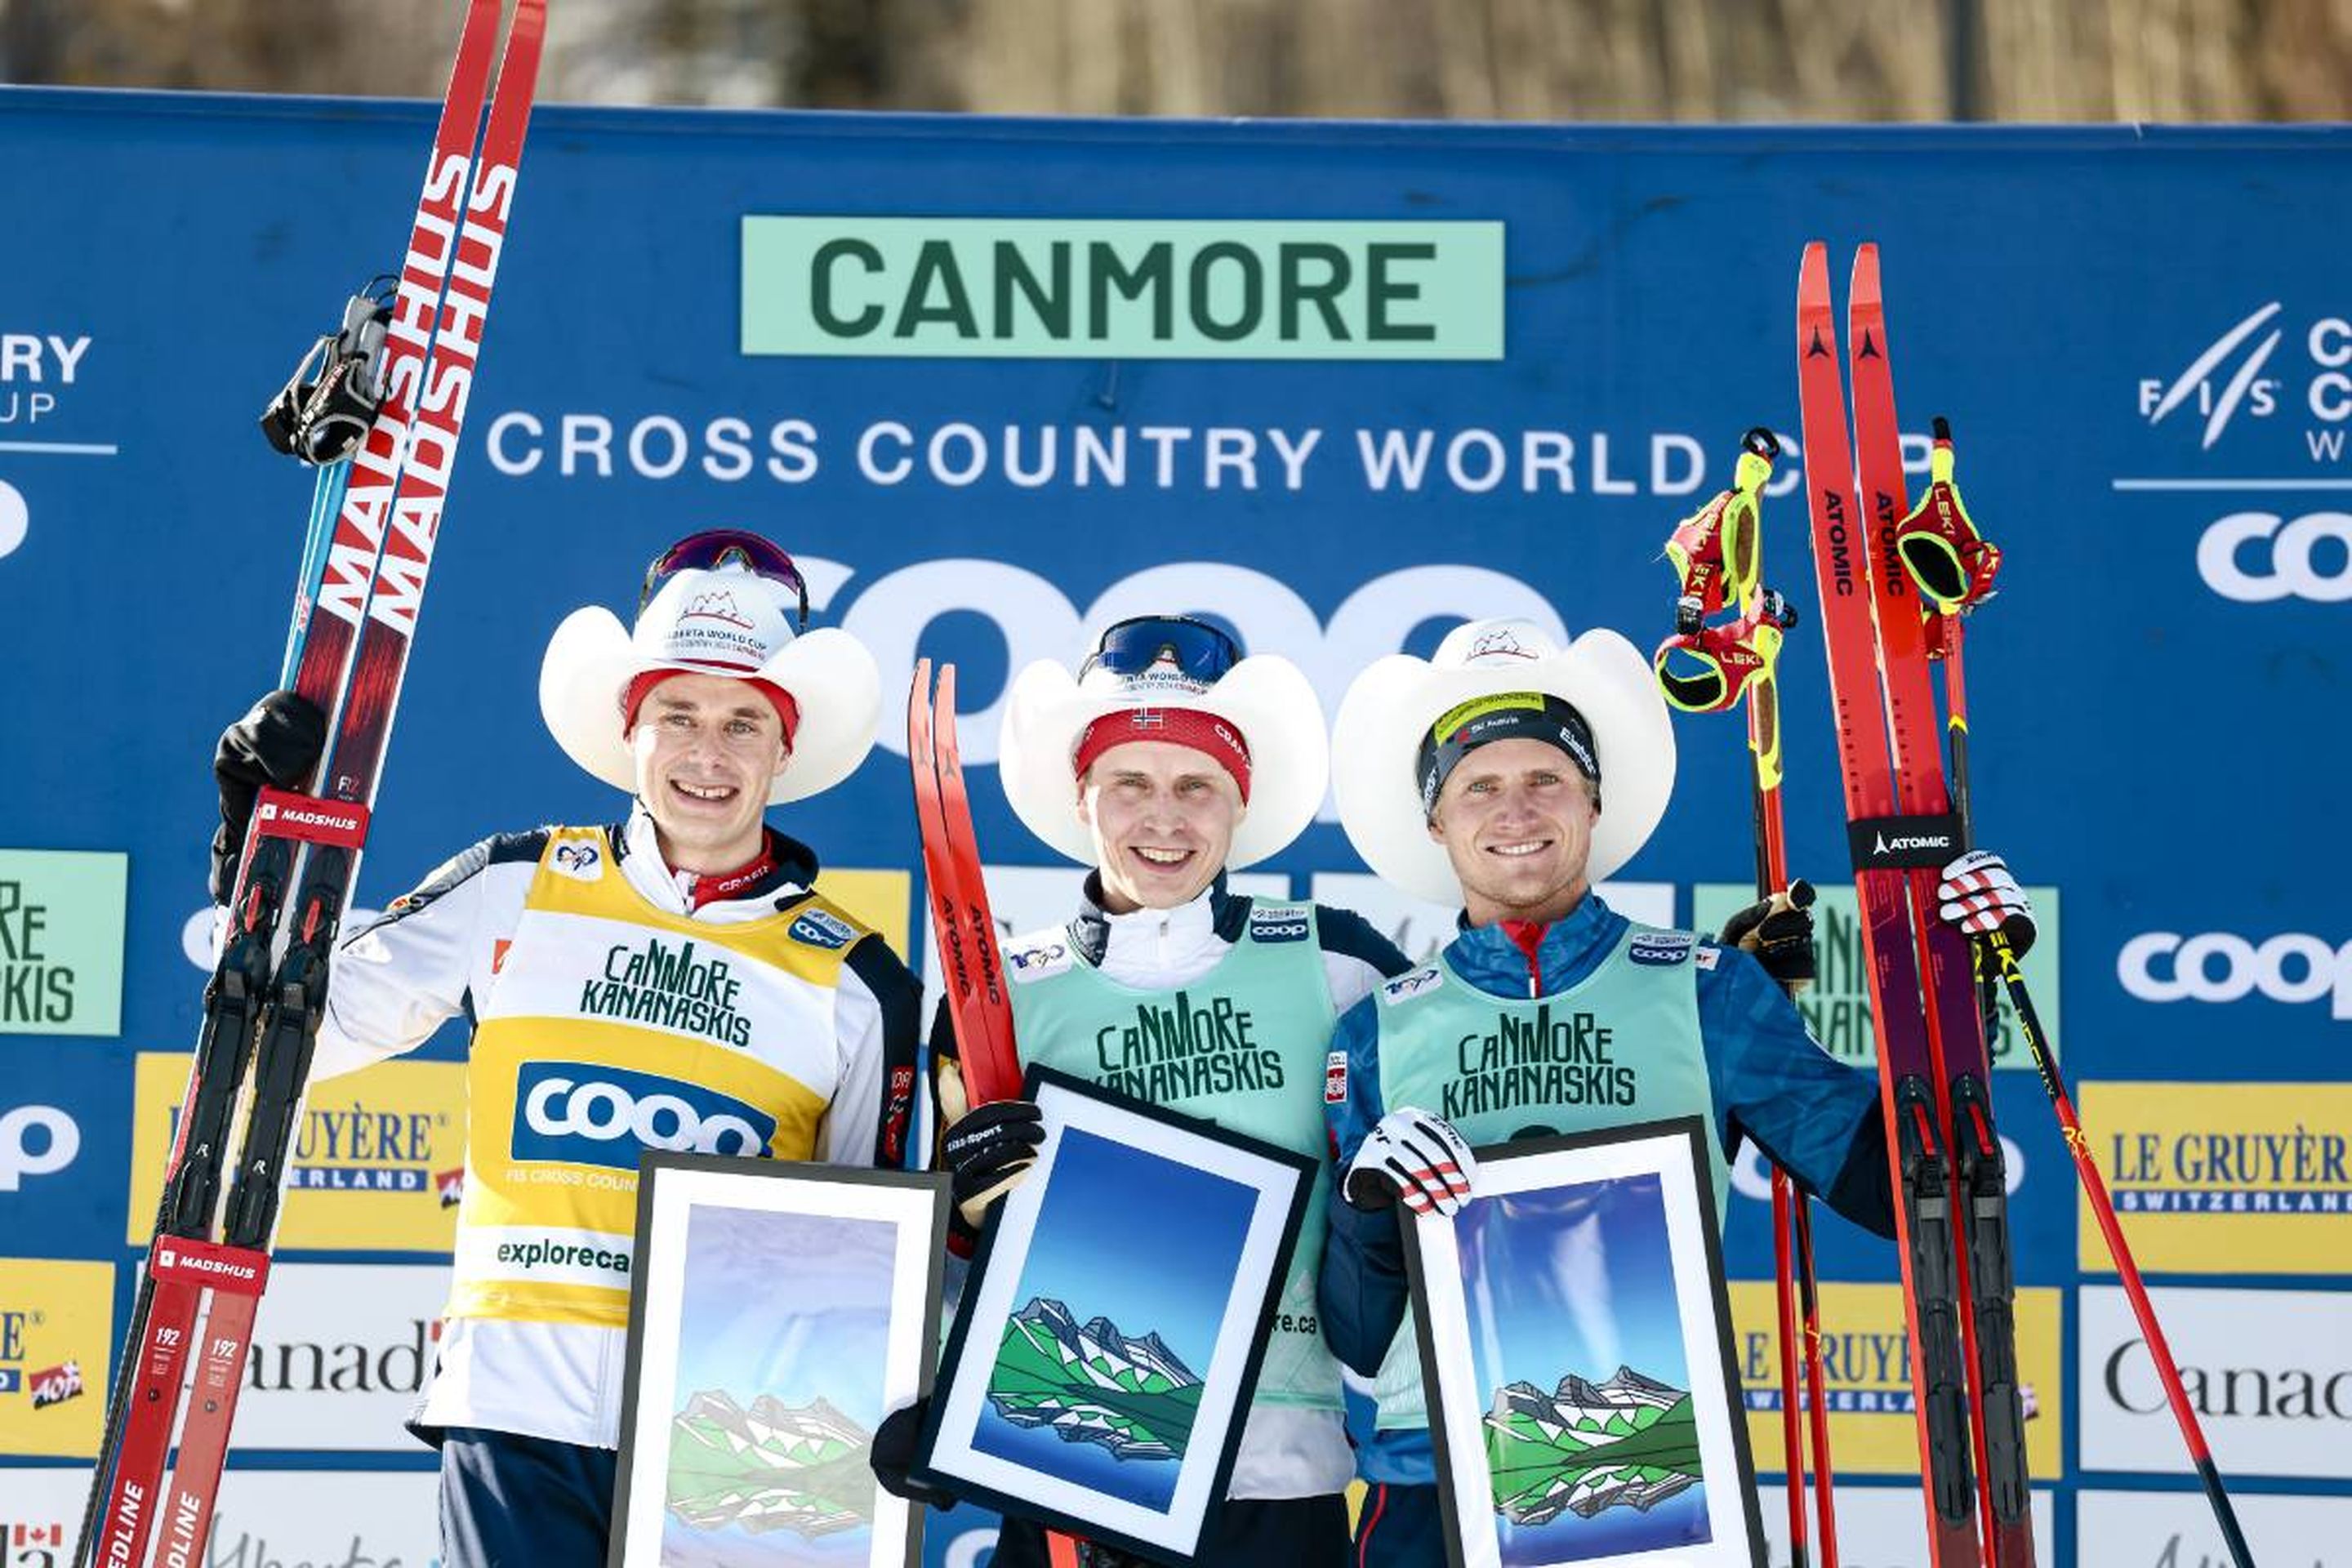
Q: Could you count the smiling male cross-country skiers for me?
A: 3